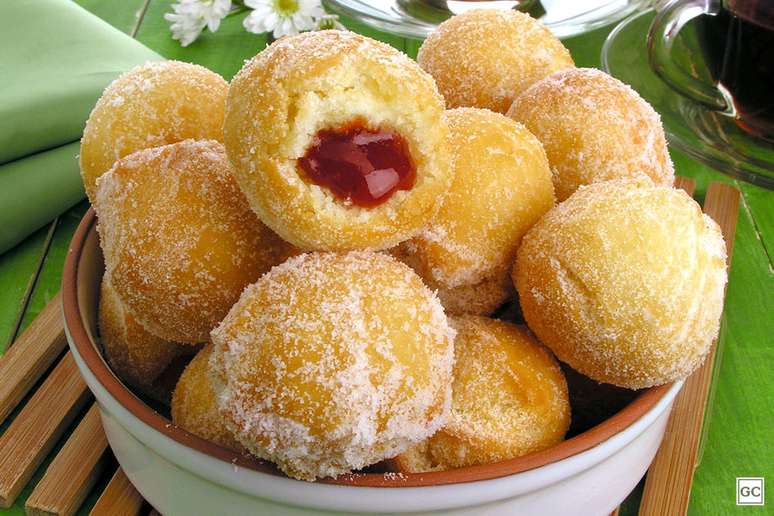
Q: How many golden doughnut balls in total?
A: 11